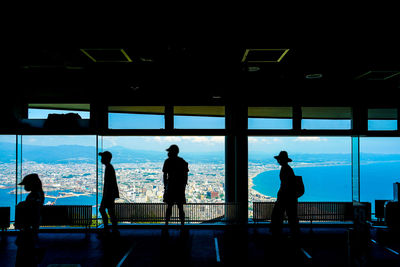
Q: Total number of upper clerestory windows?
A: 6